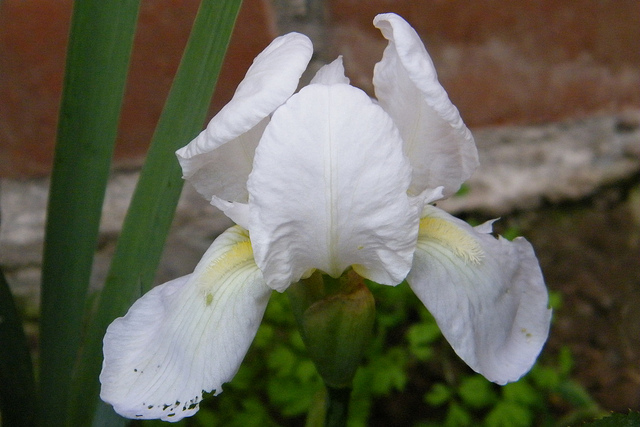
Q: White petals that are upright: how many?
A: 3